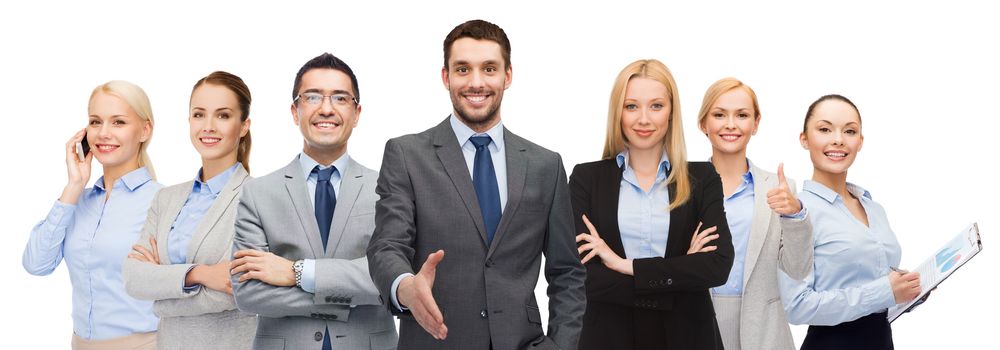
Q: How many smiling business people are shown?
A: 7